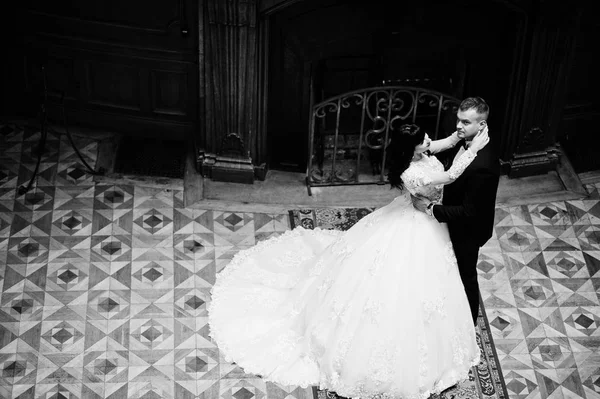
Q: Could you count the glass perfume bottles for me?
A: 0